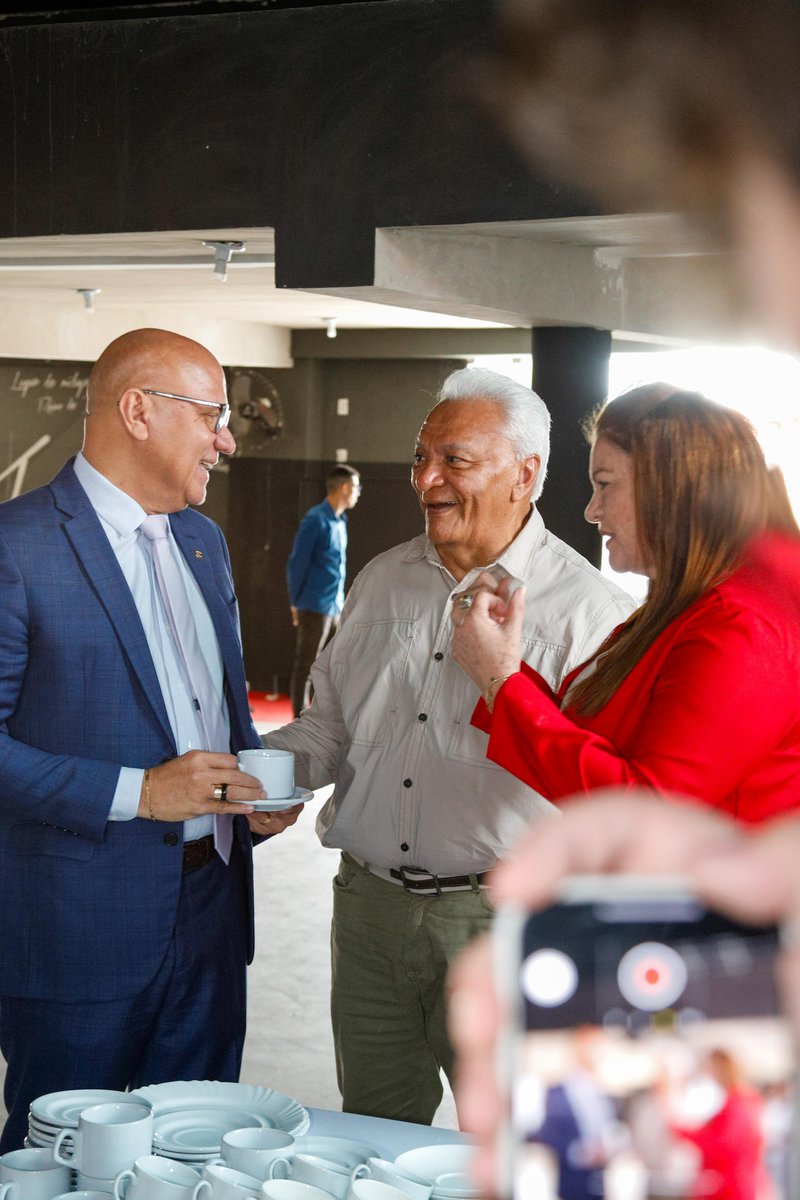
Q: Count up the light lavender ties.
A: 1